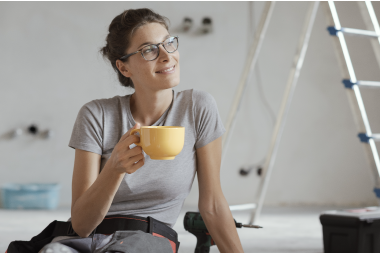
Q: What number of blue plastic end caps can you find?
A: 4